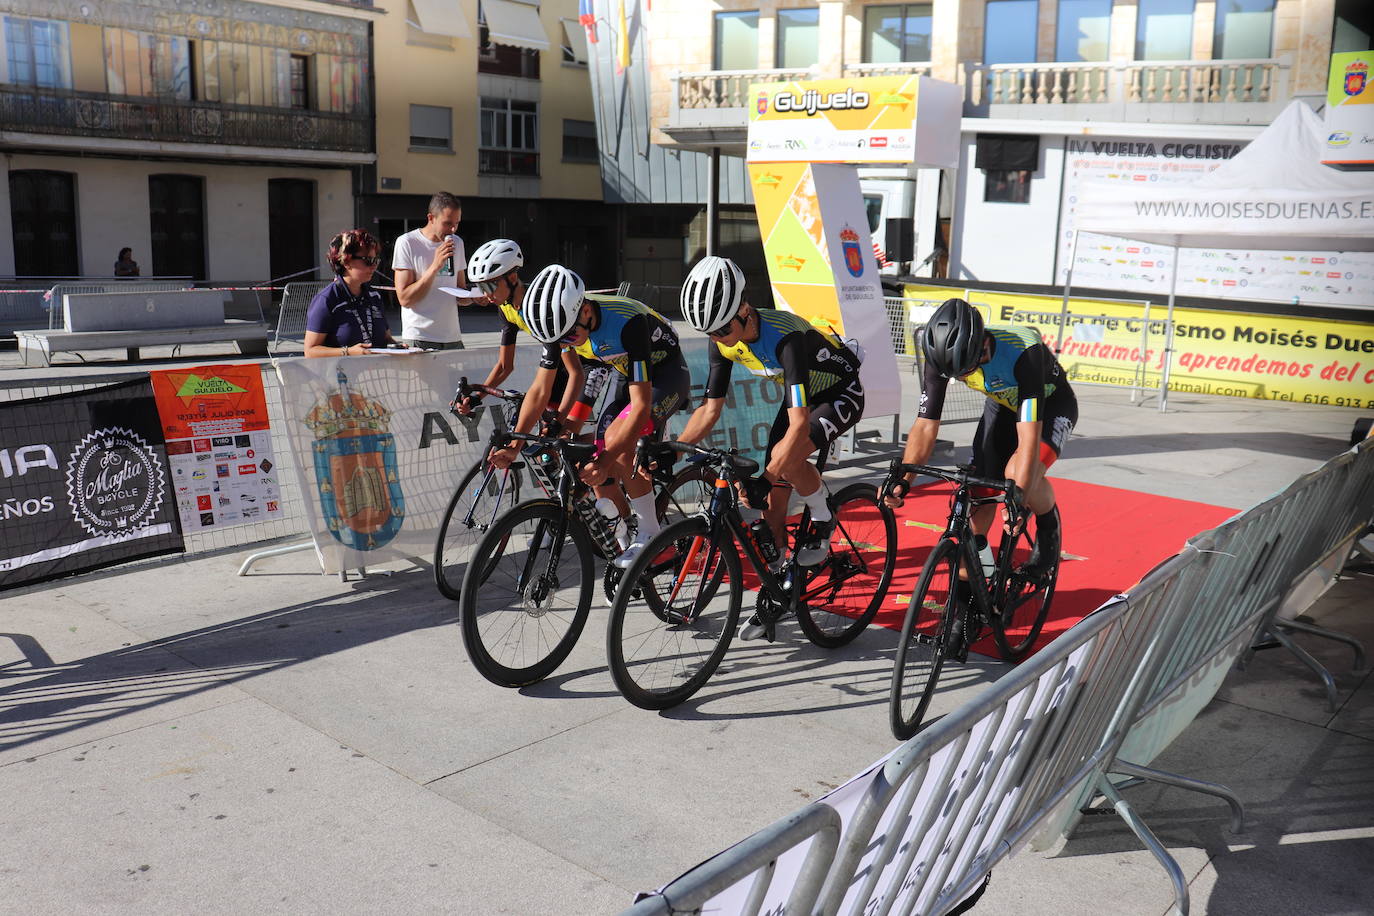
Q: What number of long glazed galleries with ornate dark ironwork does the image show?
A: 1